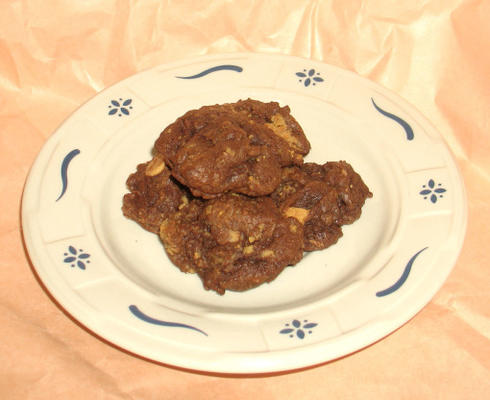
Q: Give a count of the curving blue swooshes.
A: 5